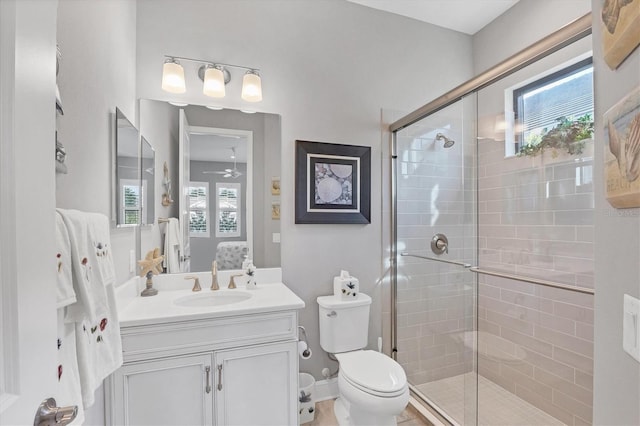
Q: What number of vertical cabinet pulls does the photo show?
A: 2